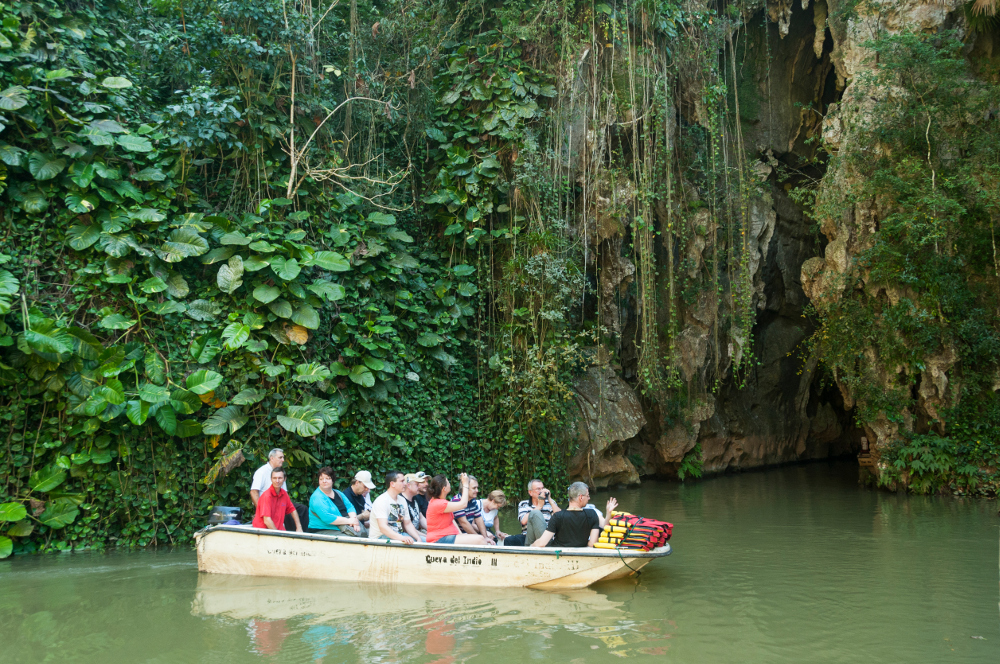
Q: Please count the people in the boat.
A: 14